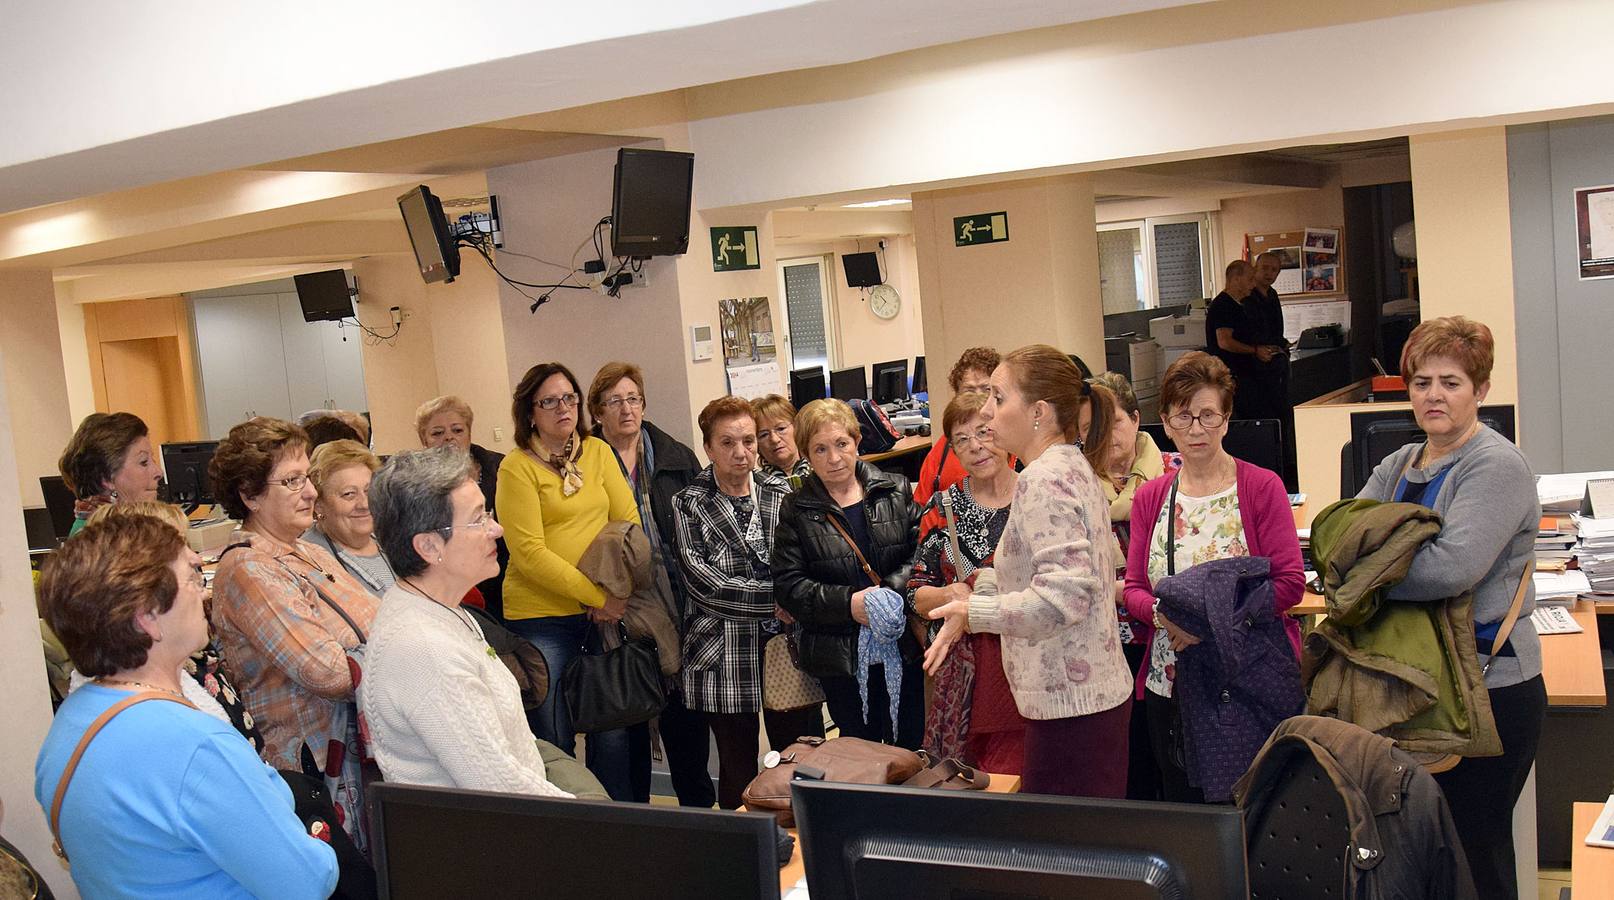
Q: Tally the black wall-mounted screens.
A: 4